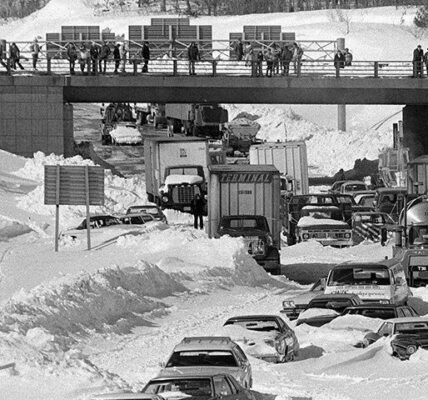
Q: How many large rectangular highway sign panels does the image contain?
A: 4